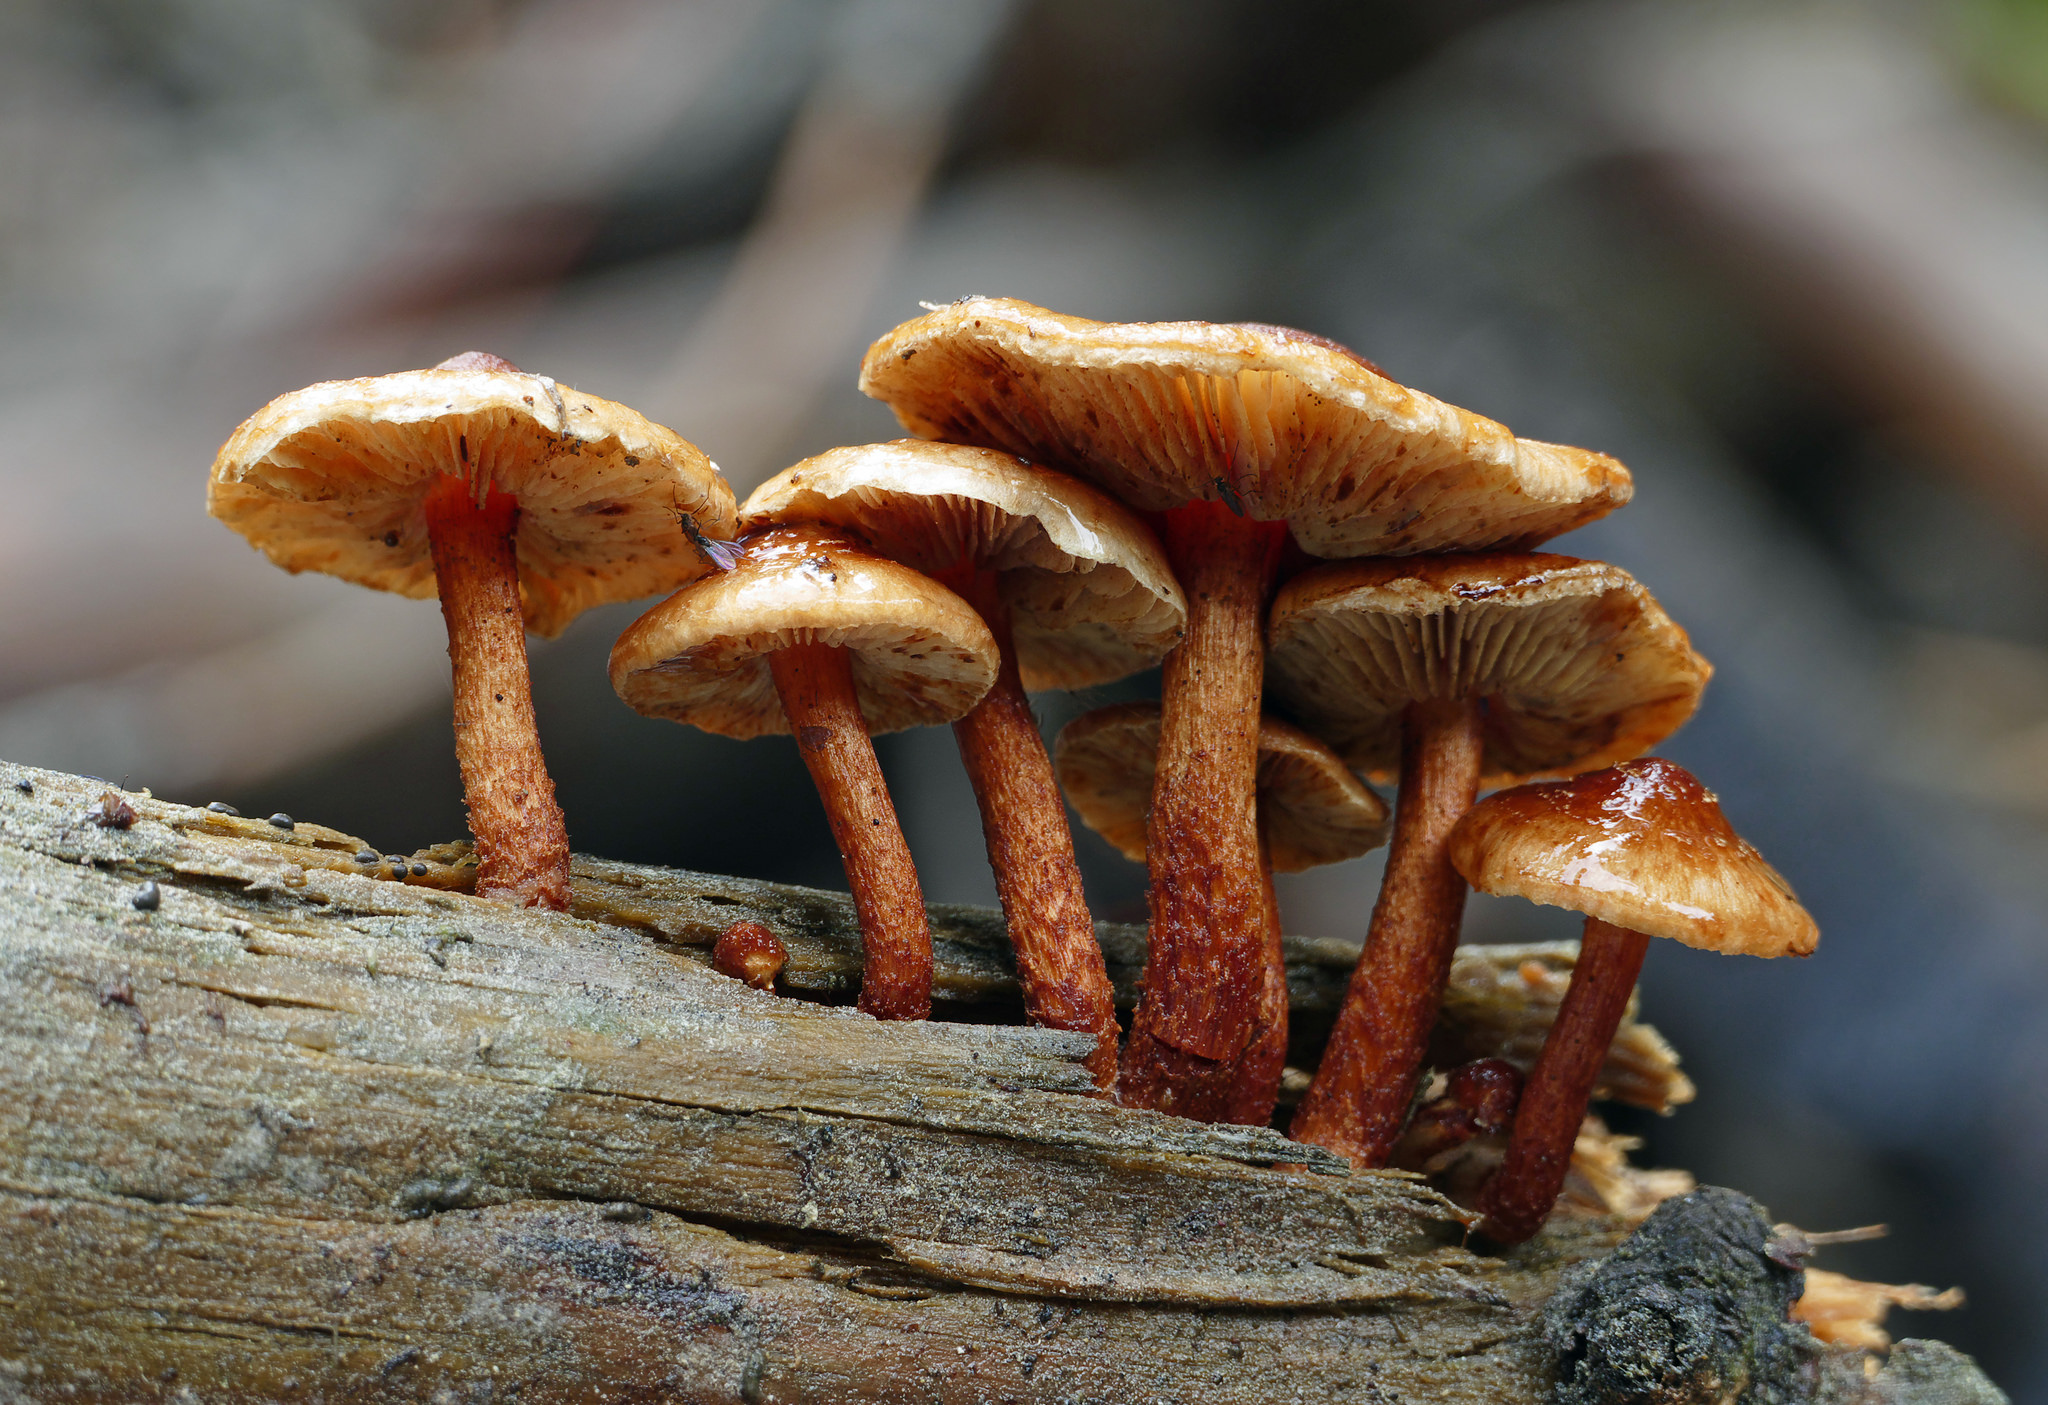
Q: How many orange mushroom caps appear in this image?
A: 7